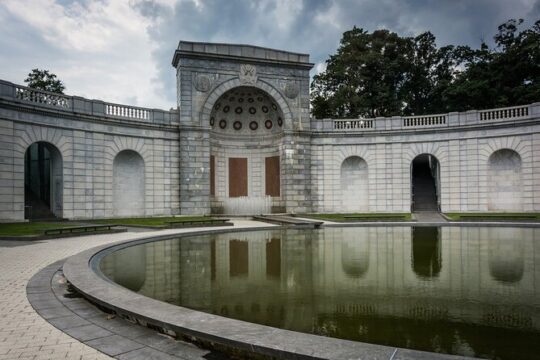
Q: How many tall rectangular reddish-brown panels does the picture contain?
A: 3